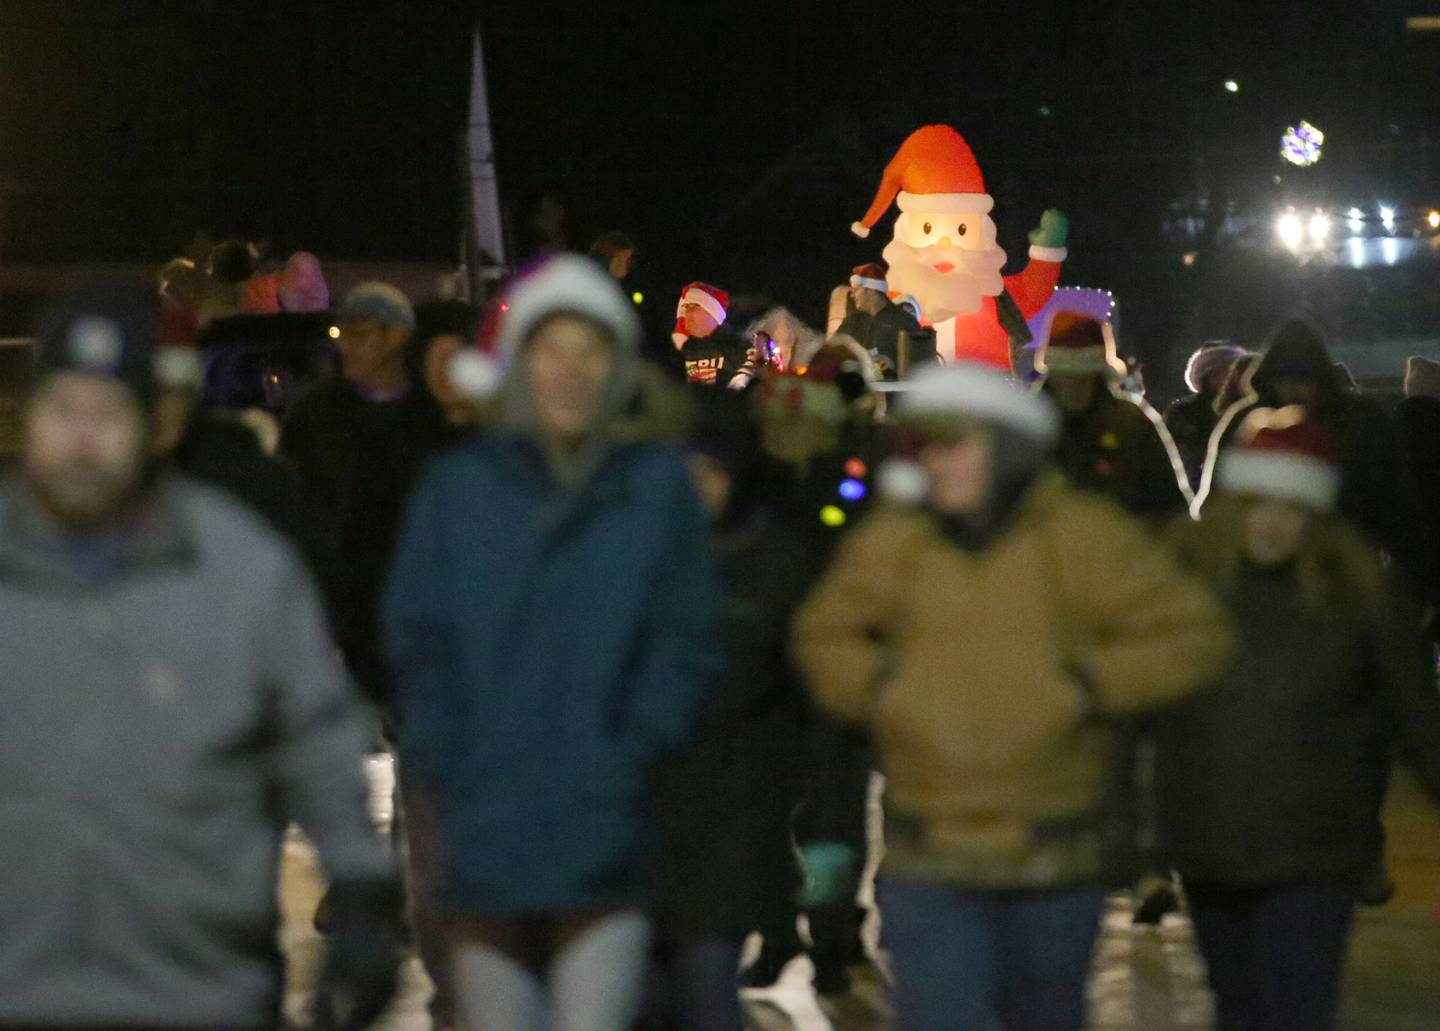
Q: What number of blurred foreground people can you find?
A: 4